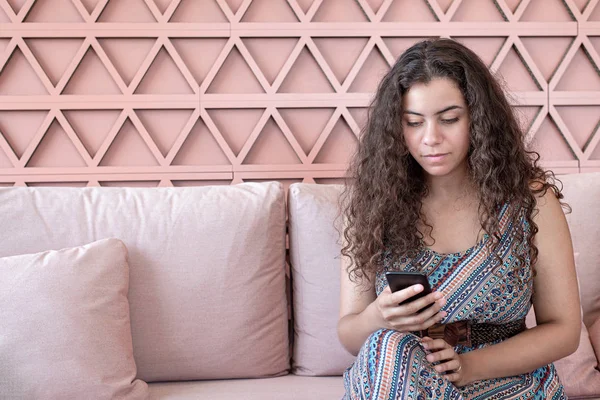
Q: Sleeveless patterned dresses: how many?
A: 1